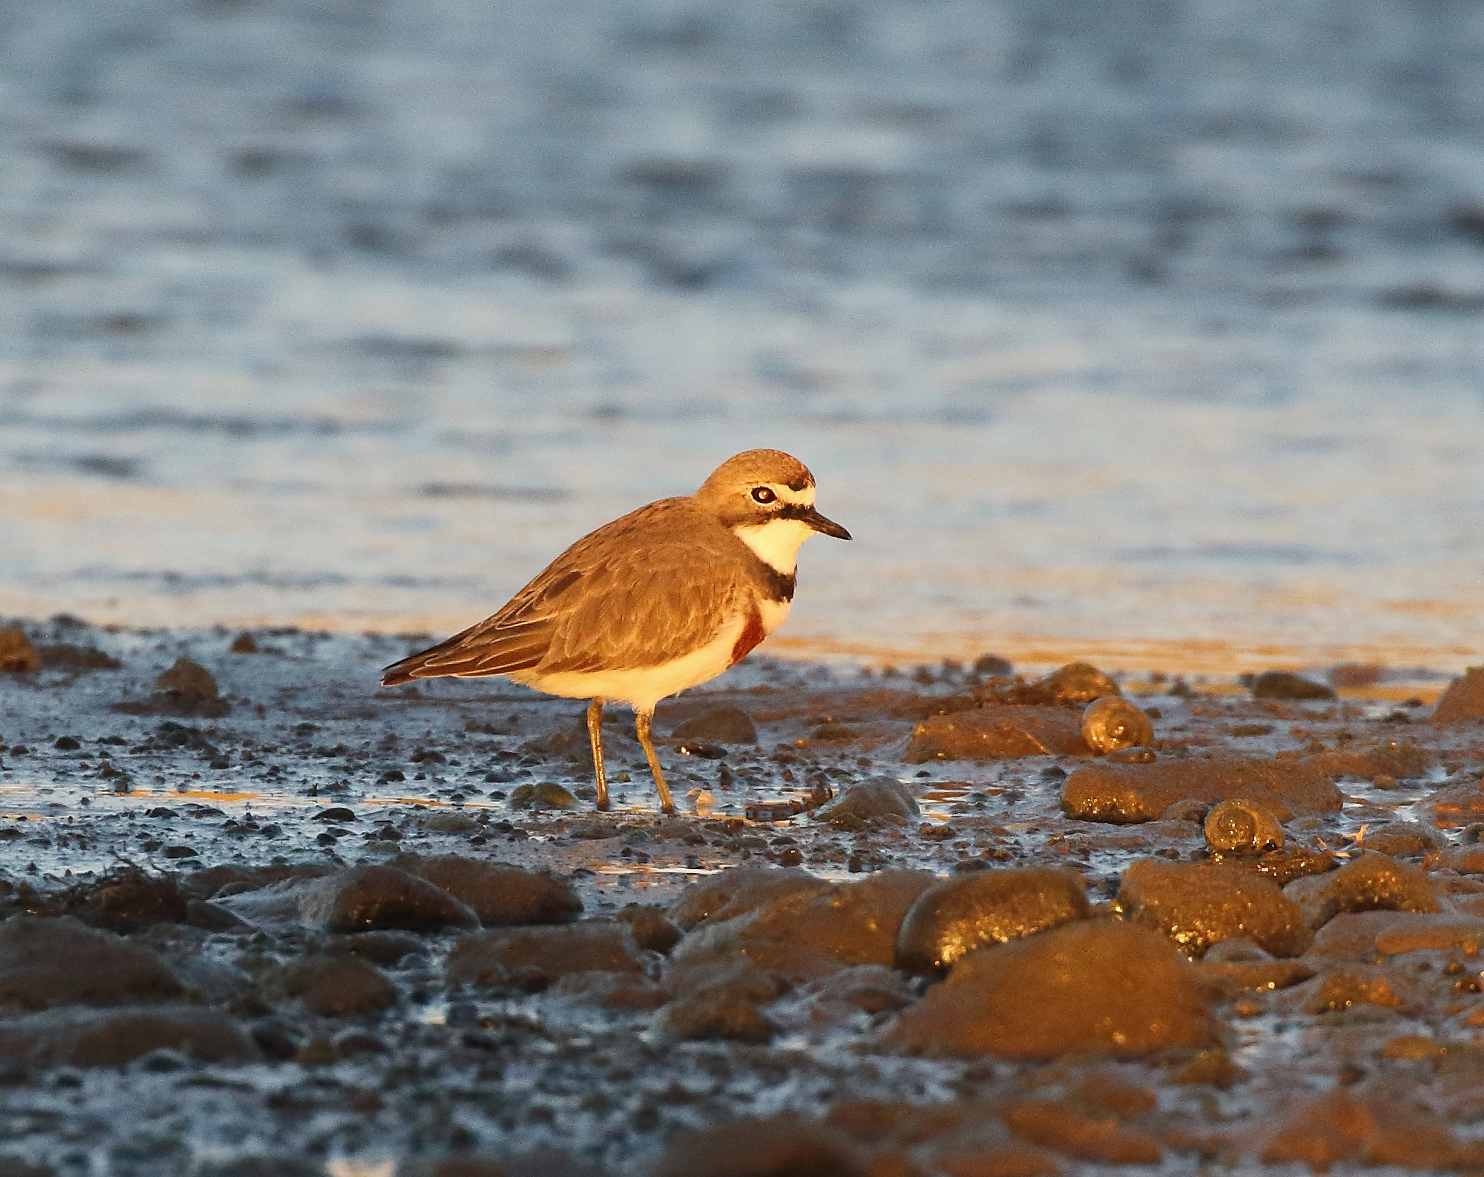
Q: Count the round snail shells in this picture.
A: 2